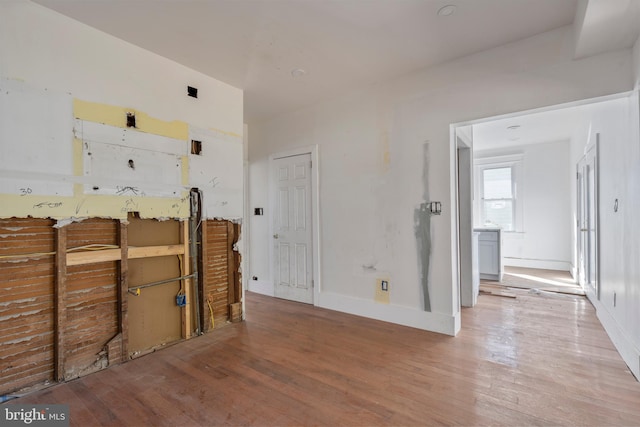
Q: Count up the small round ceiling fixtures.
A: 3